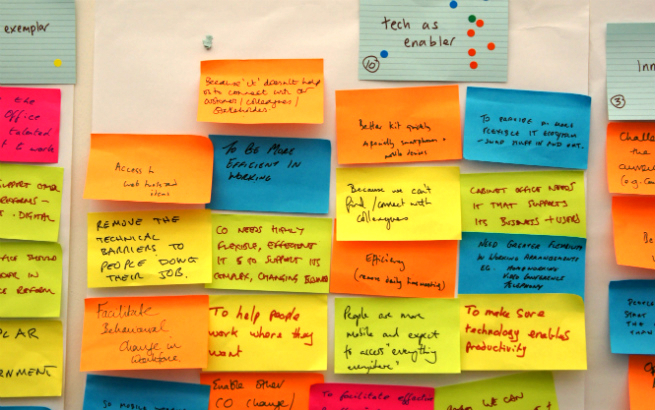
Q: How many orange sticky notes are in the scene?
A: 9